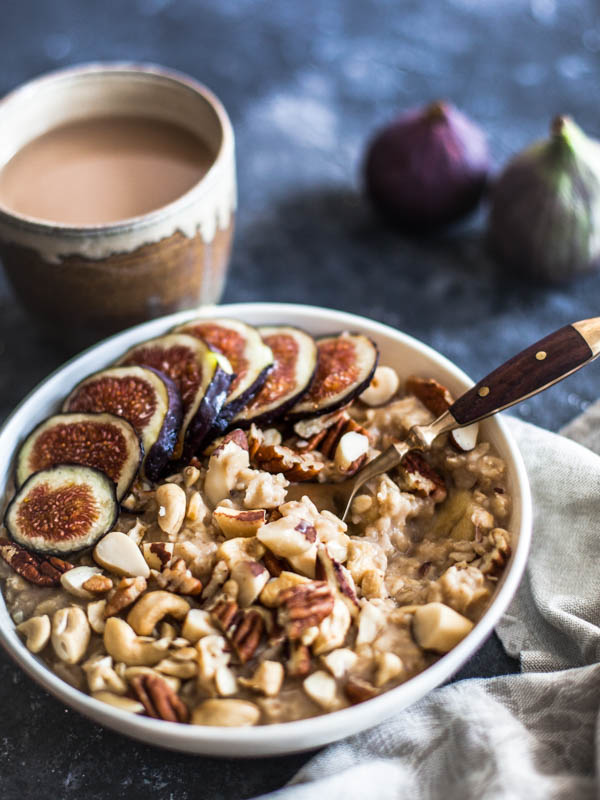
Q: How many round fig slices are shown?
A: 7